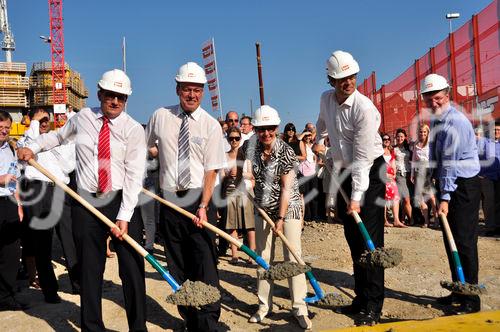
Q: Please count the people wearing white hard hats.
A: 5